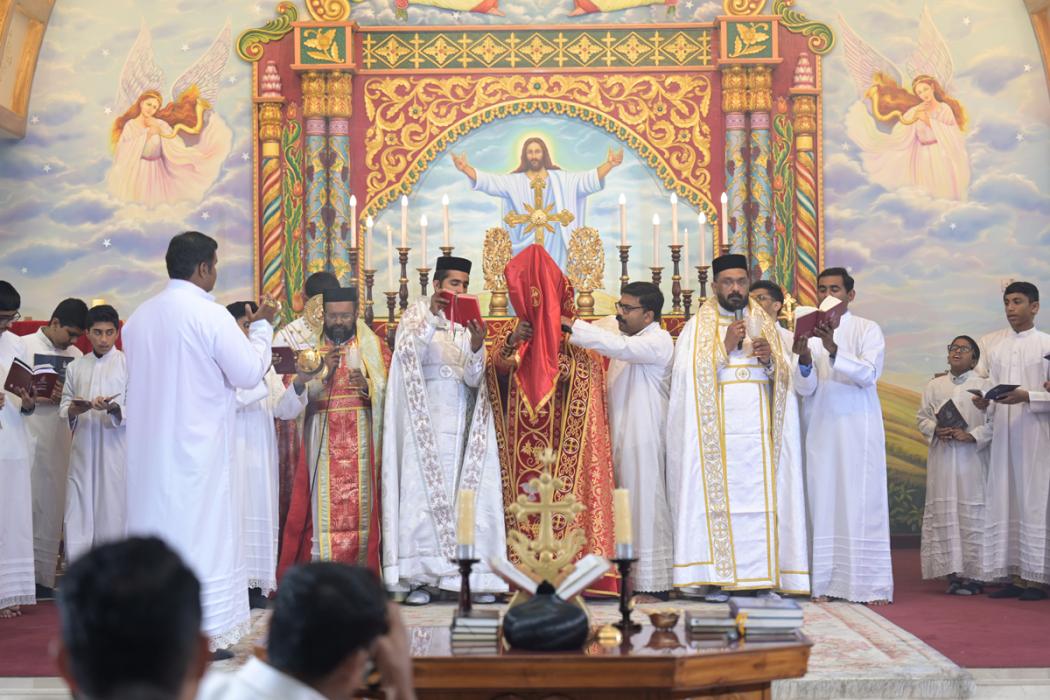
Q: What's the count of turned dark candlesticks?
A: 14